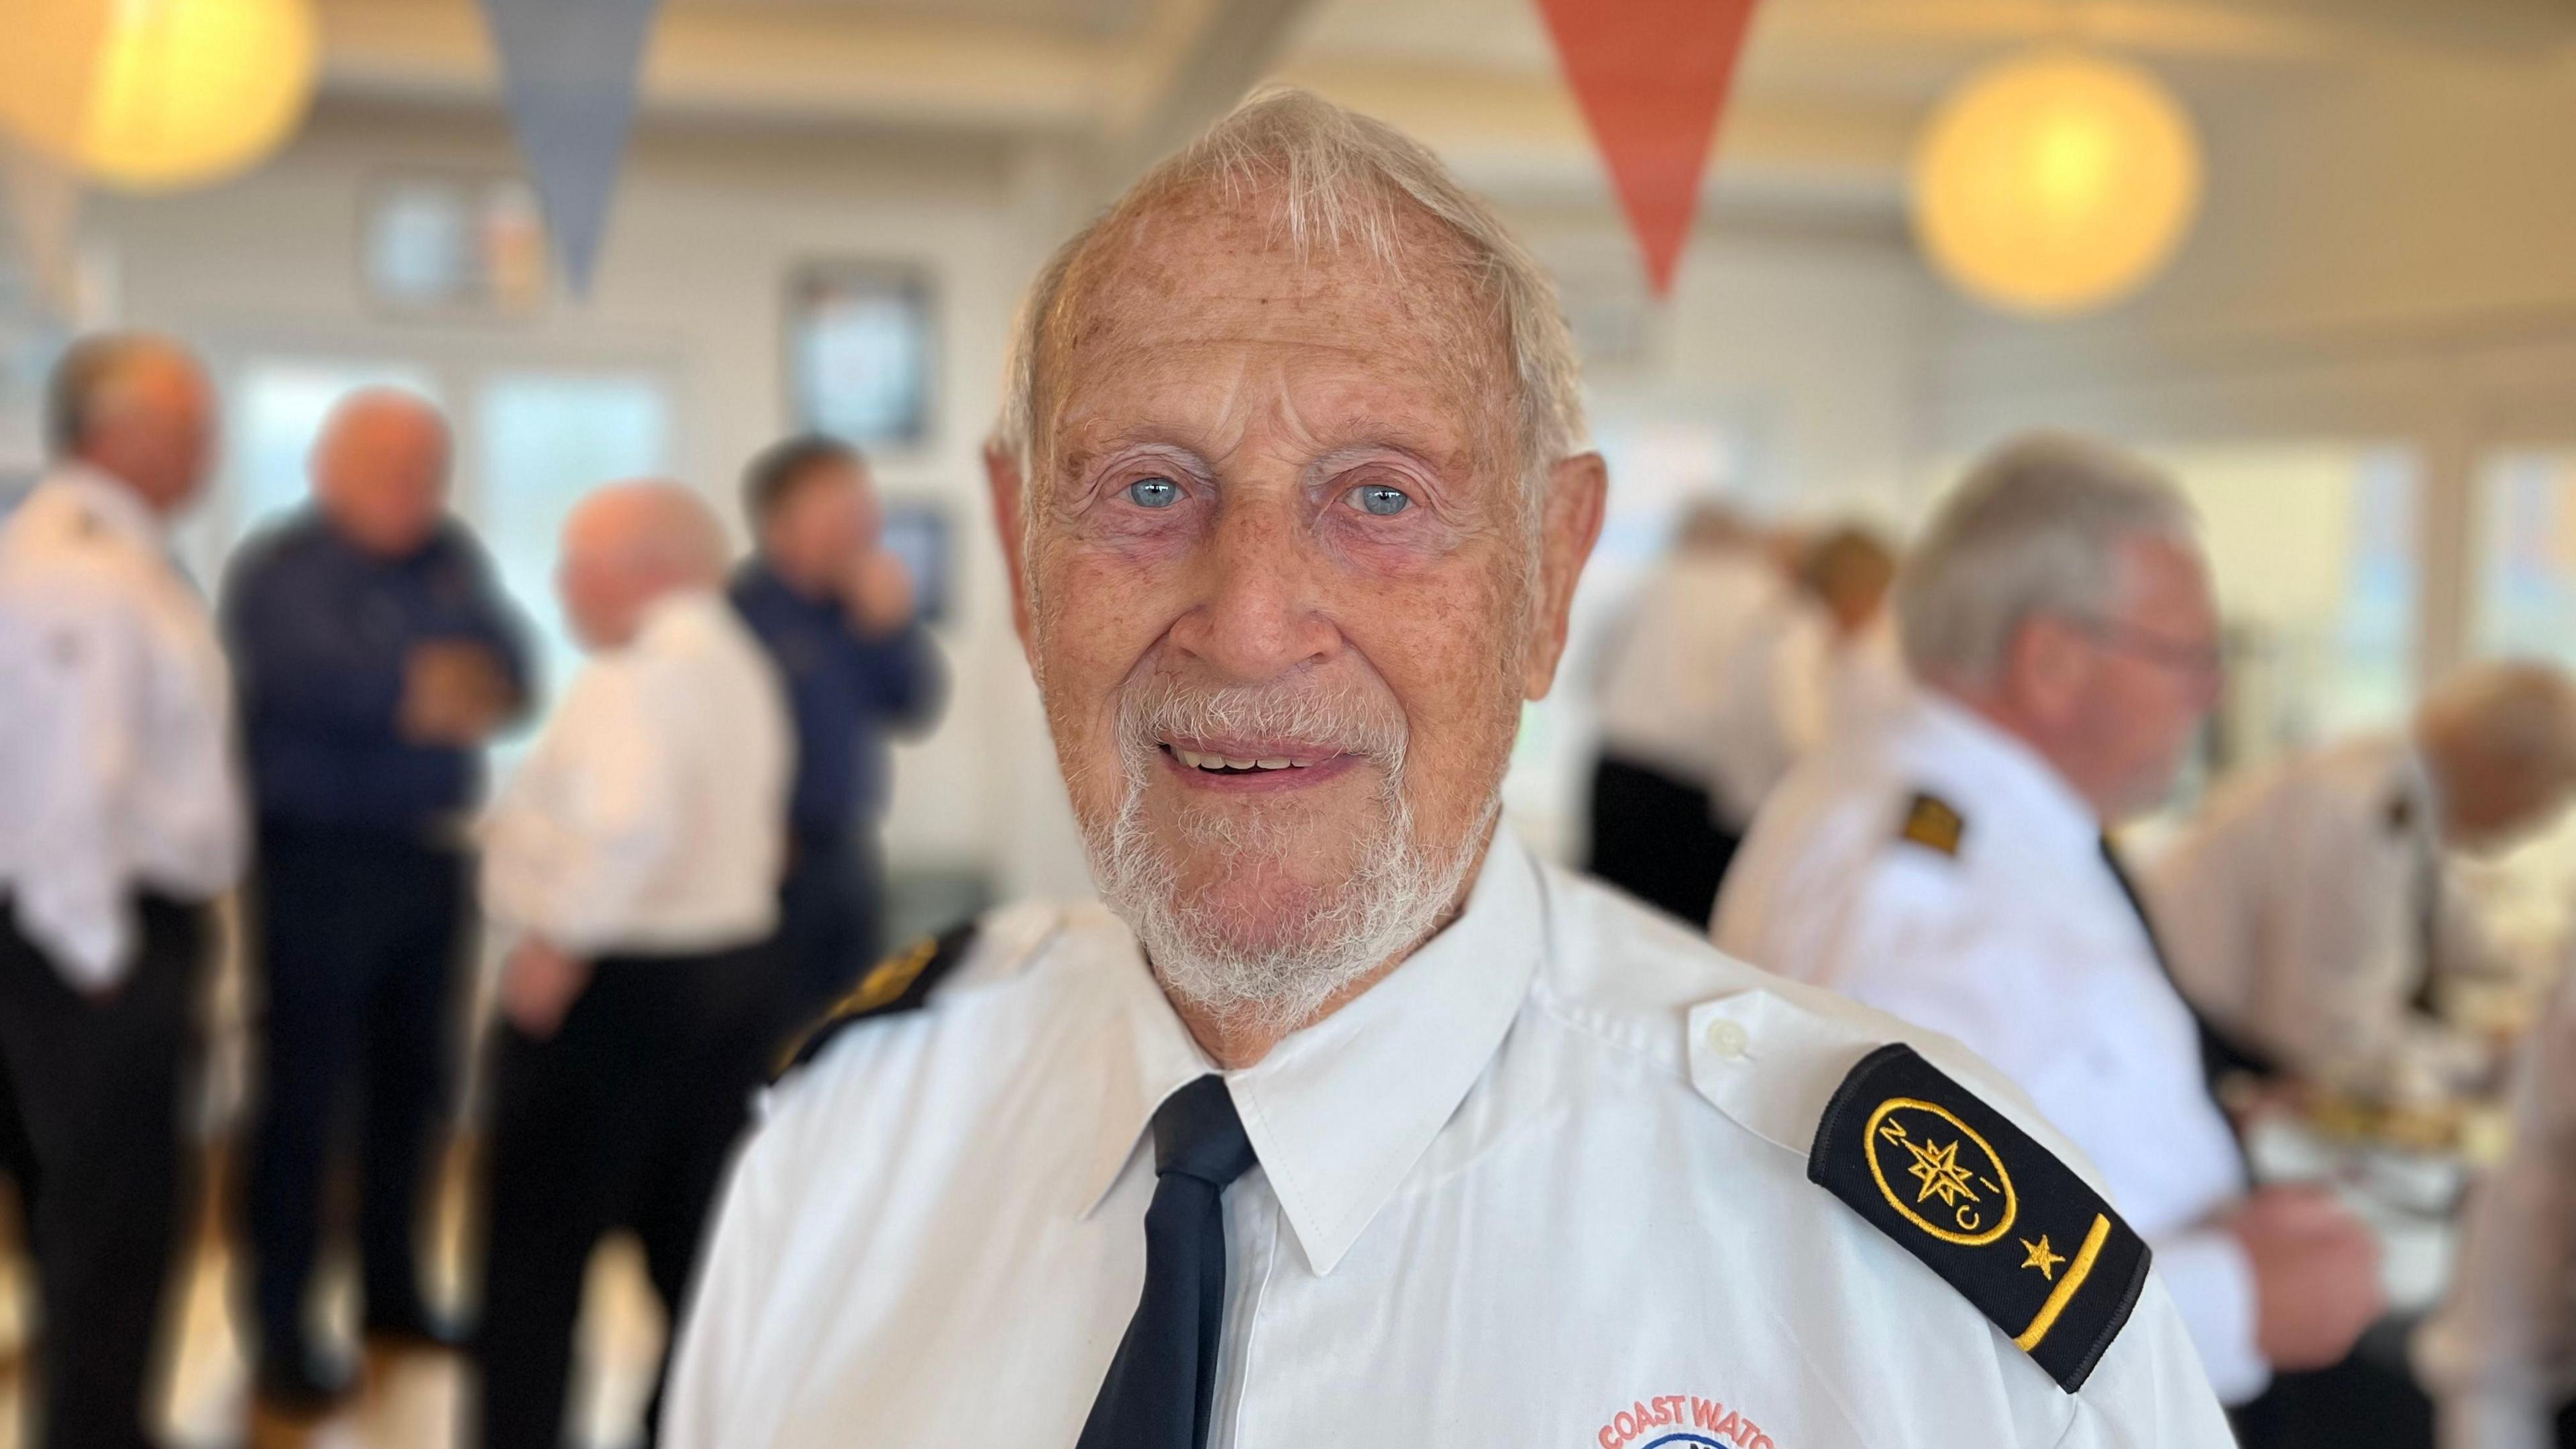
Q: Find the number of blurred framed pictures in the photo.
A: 3